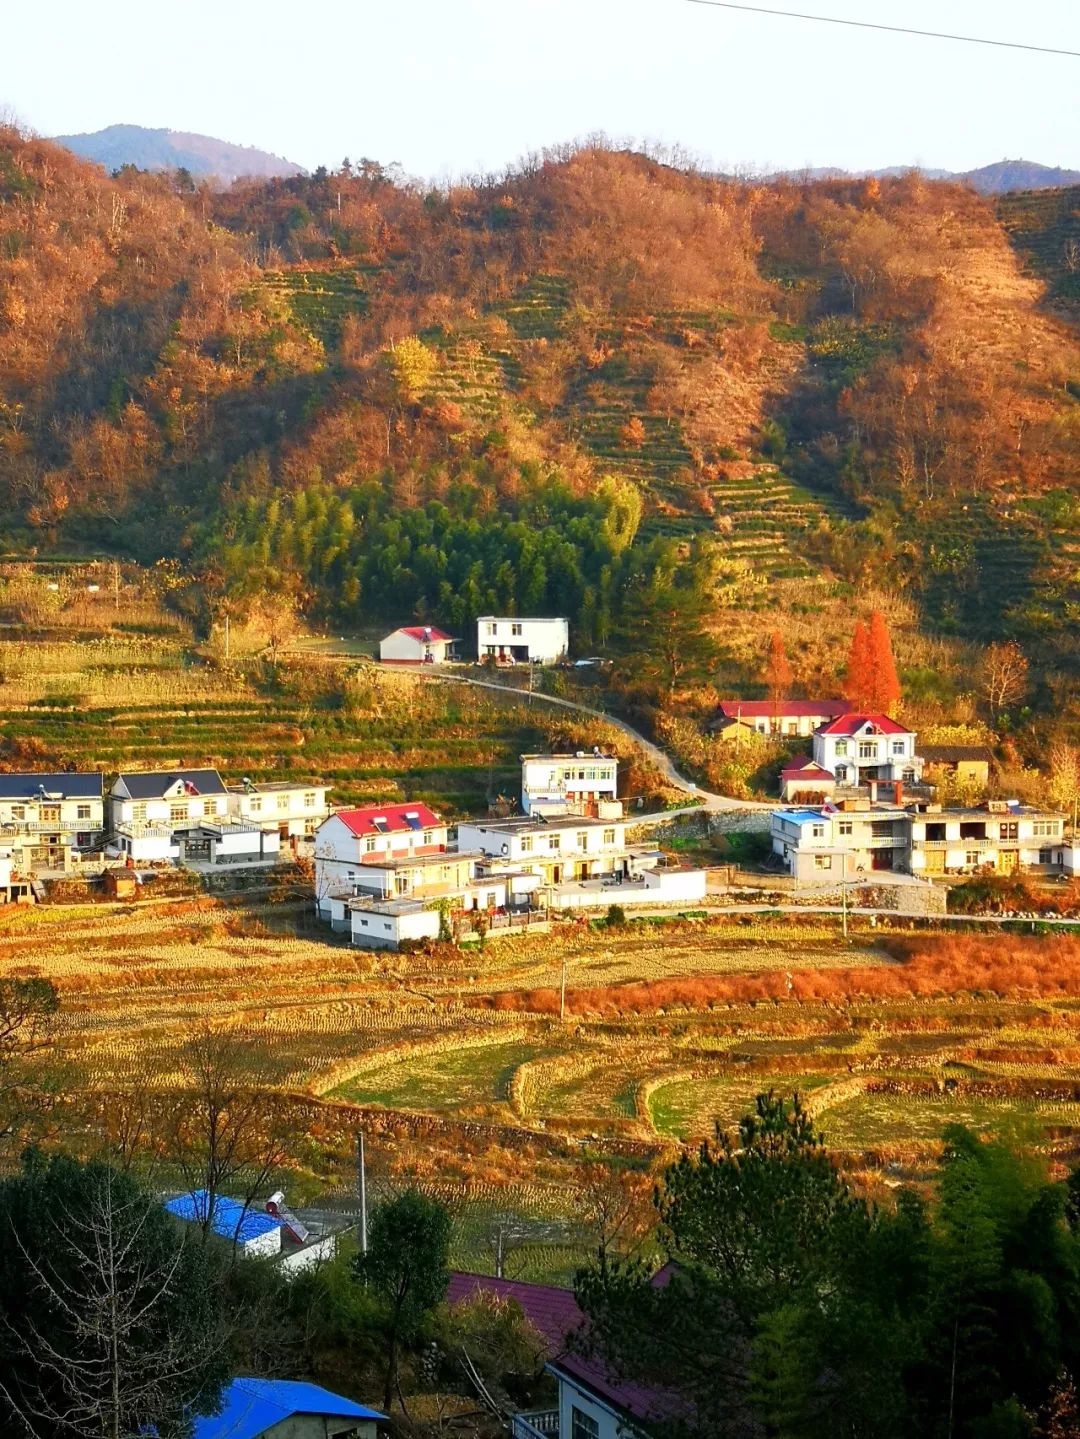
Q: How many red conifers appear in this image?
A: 3